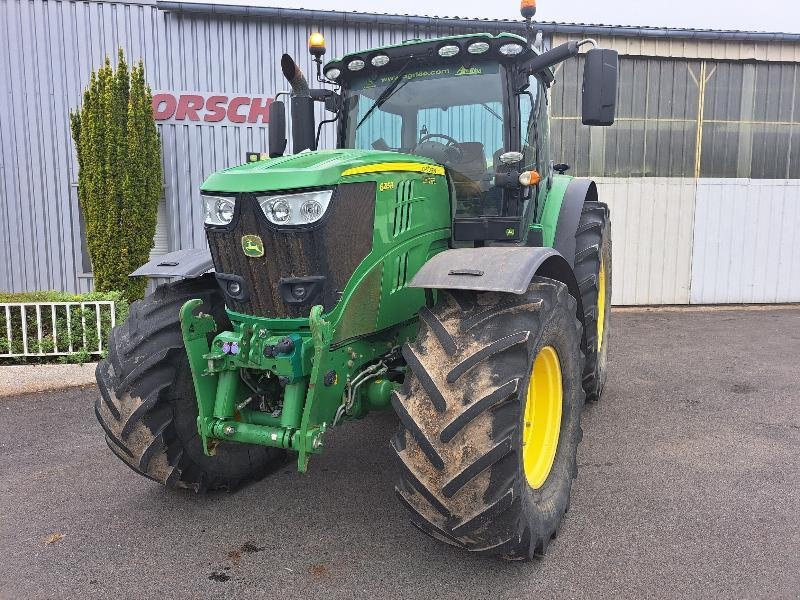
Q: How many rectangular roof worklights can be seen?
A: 0